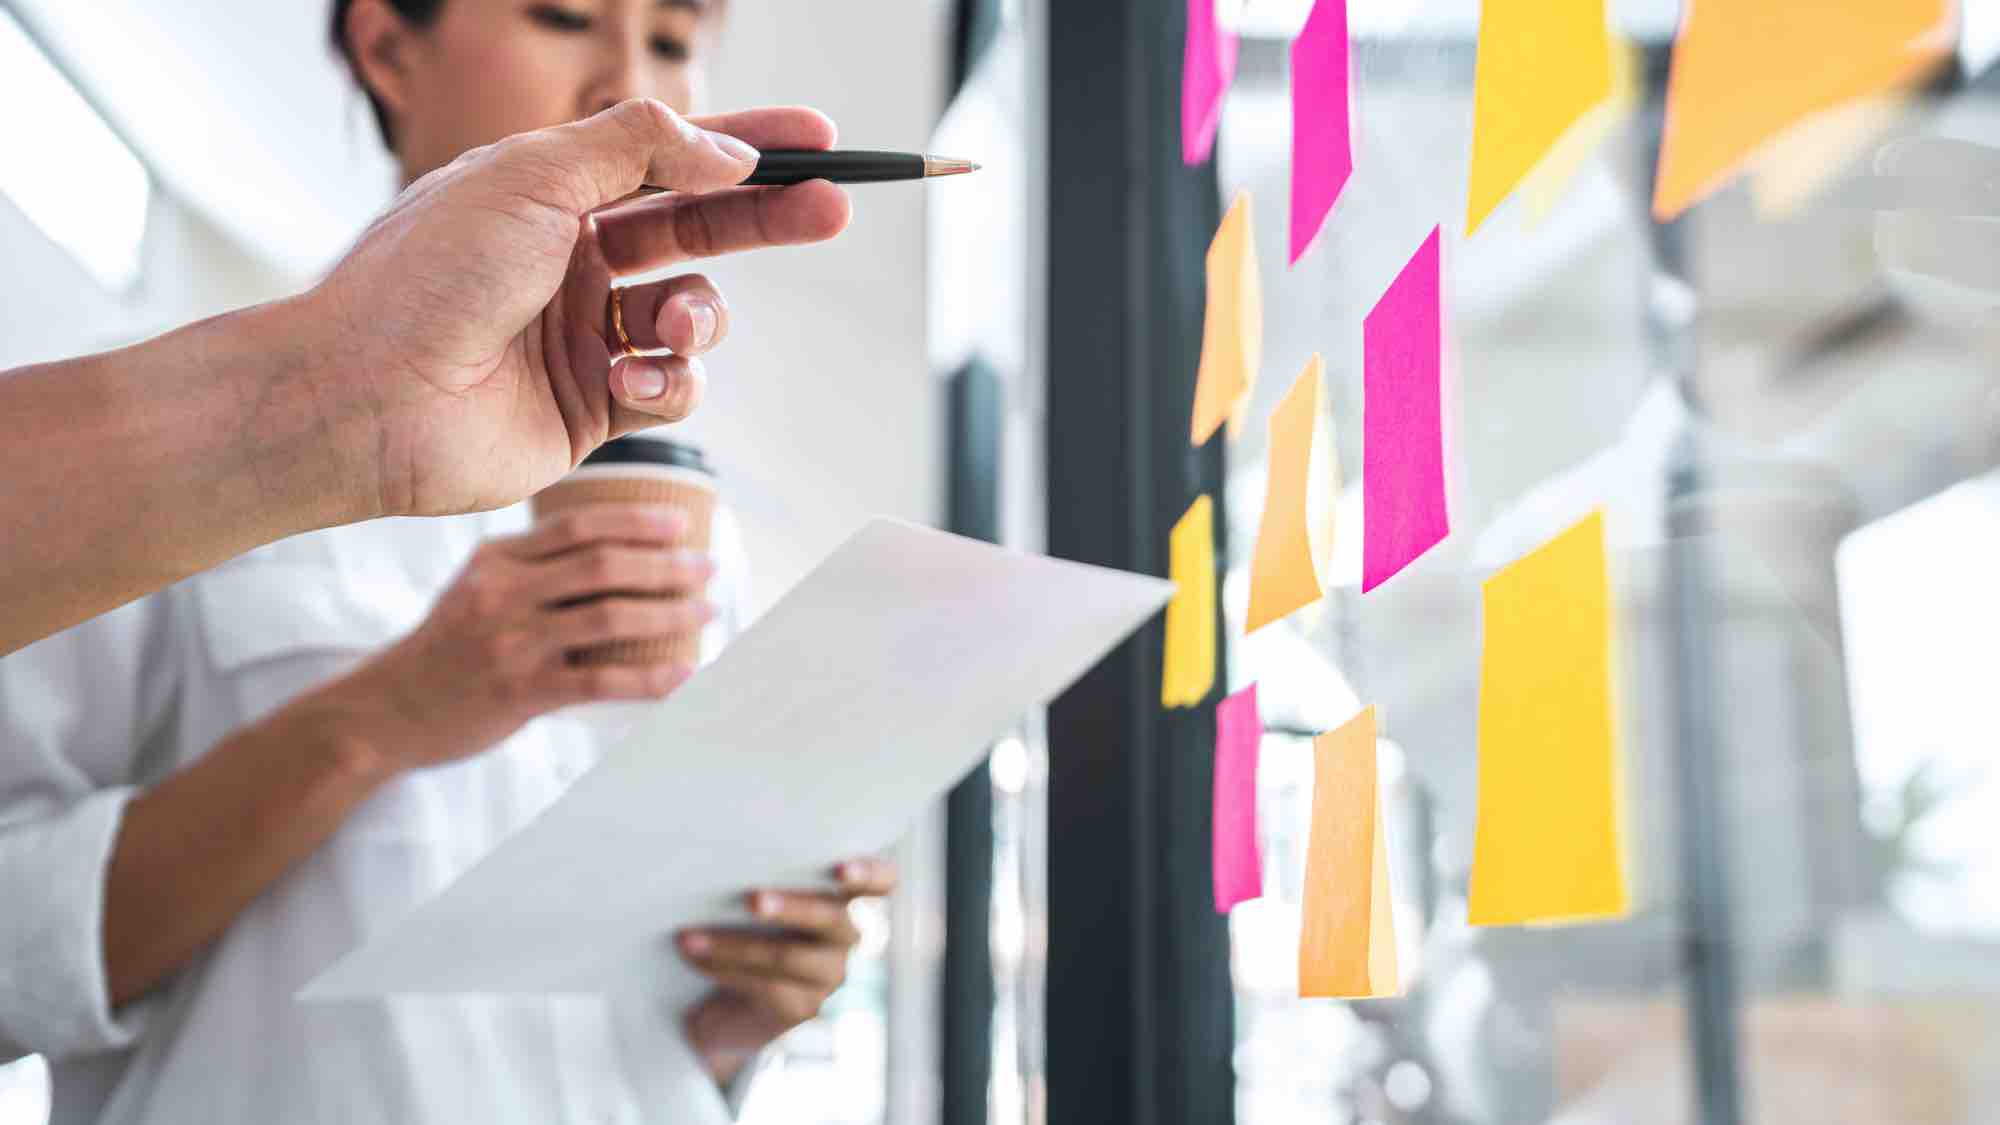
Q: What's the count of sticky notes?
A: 11